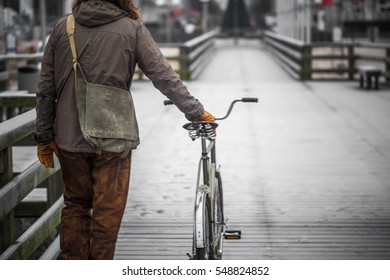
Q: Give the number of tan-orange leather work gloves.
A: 2